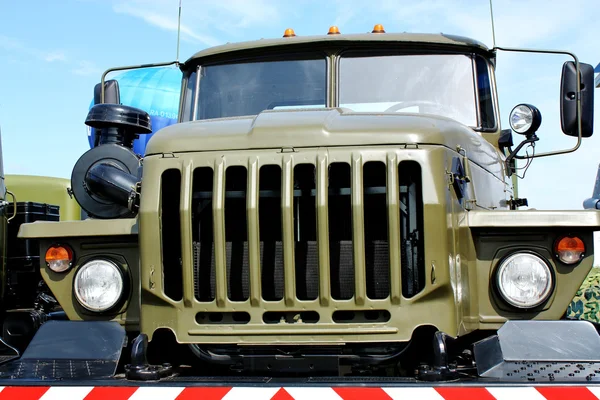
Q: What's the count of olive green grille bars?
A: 7